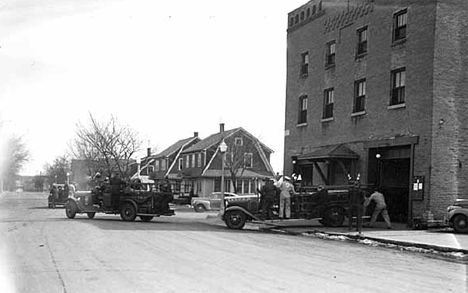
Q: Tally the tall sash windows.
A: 8